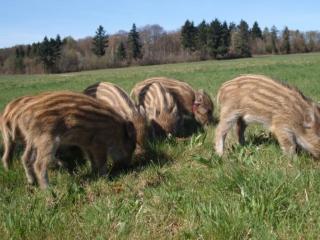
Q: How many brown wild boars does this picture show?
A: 6